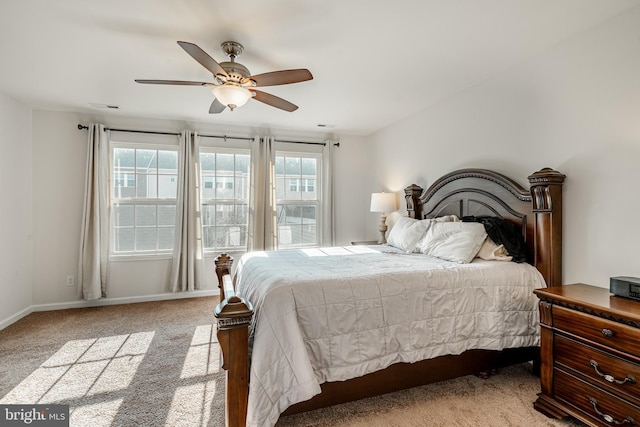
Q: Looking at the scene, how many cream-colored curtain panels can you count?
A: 4